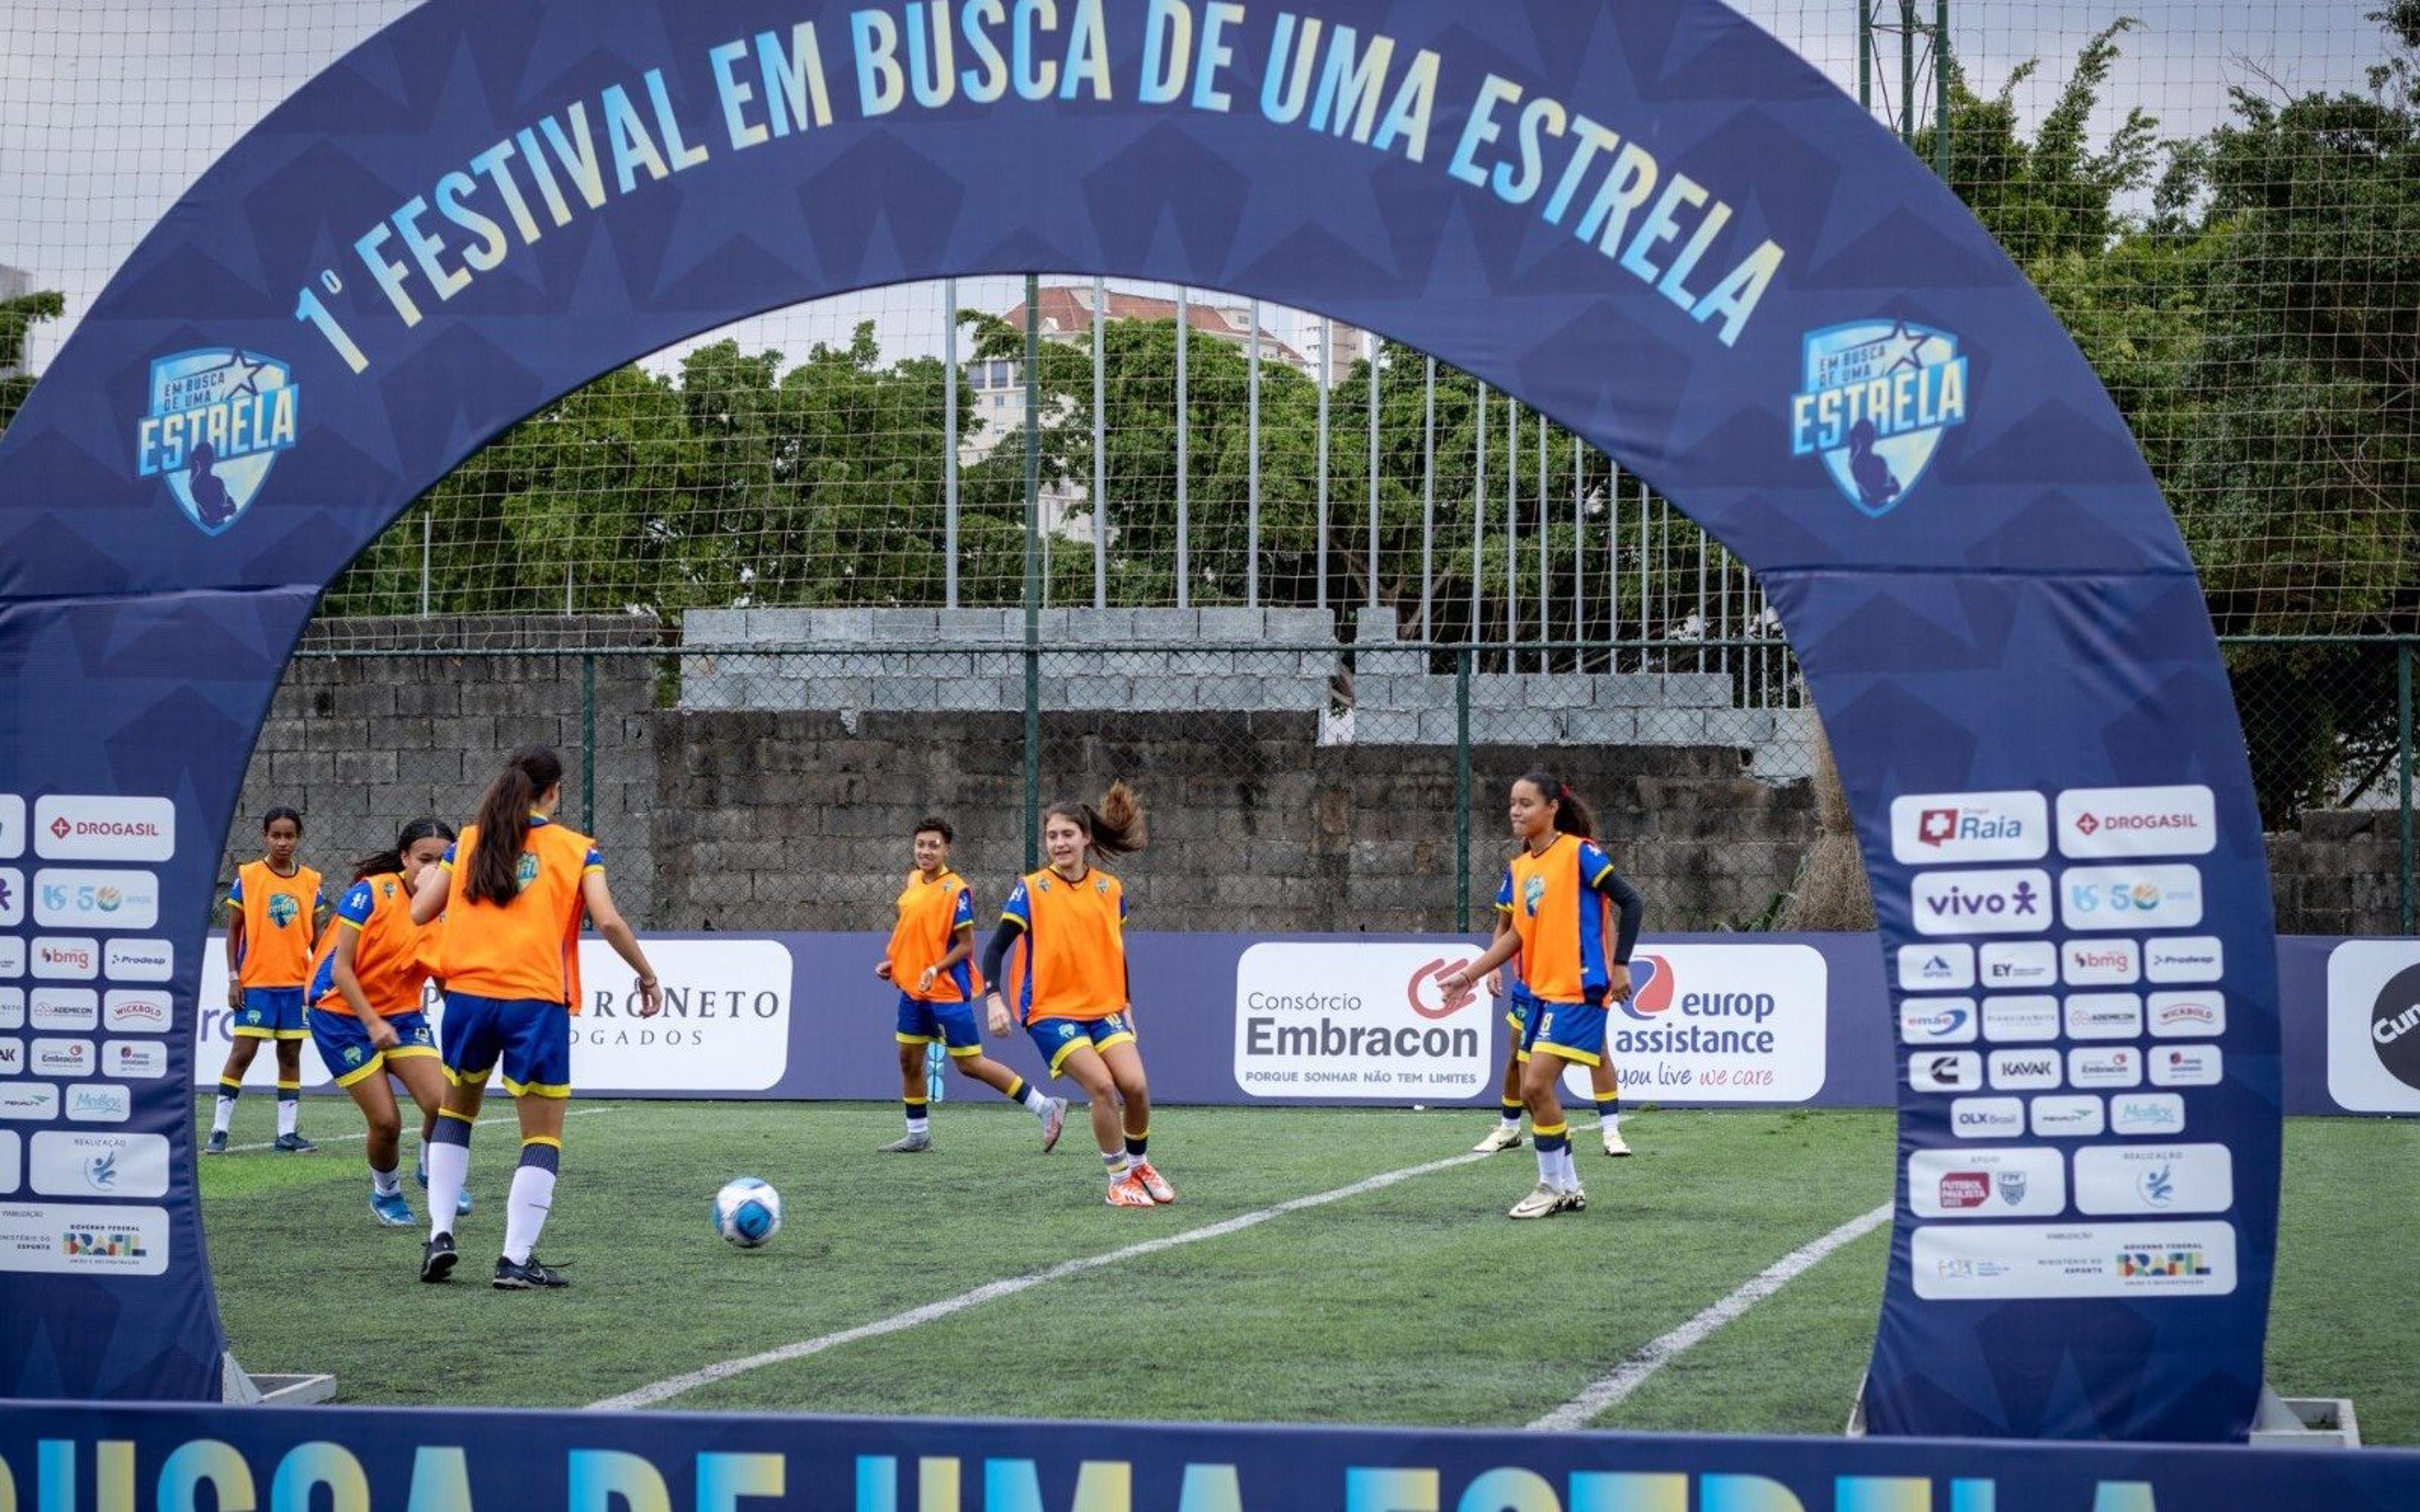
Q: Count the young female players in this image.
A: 7